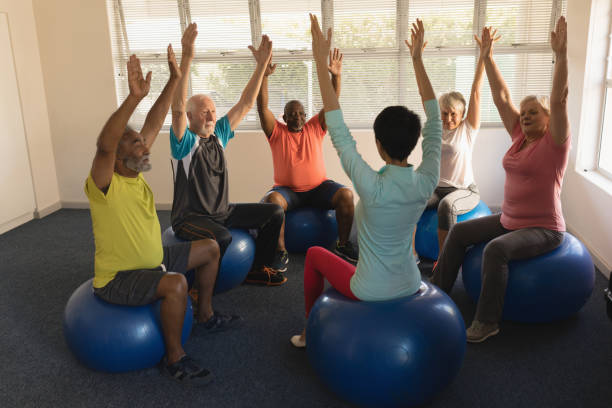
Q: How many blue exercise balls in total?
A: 6